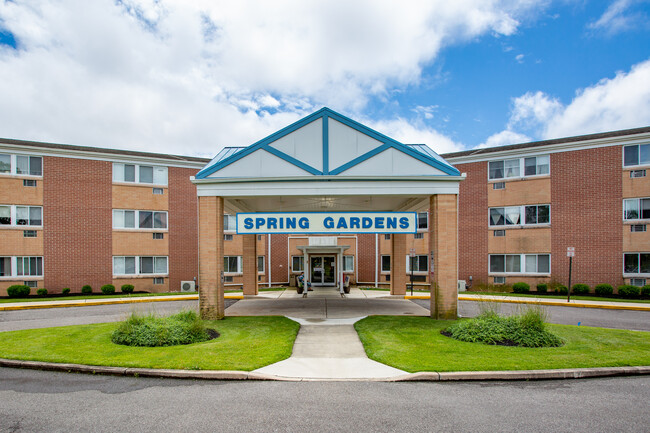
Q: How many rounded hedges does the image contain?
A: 13